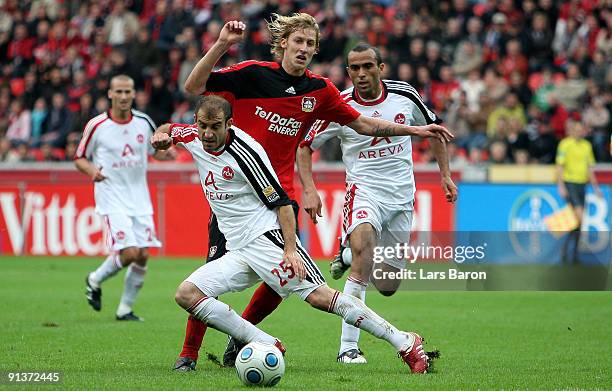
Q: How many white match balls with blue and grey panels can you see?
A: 1